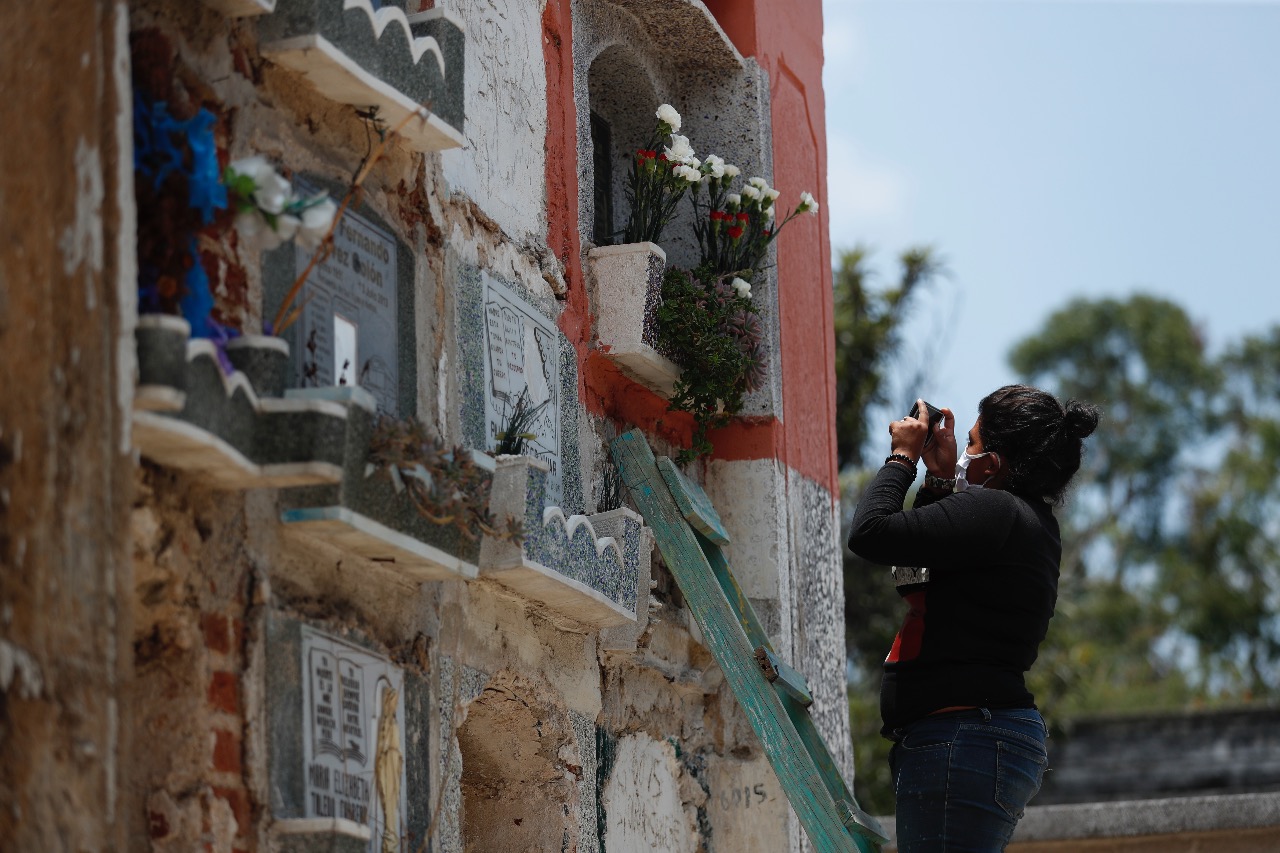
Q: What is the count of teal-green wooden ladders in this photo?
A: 1